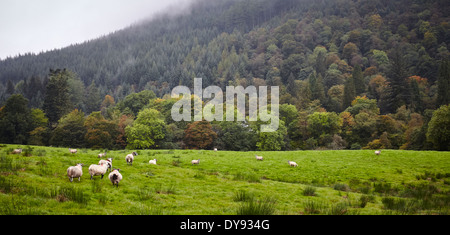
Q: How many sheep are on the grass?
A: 14